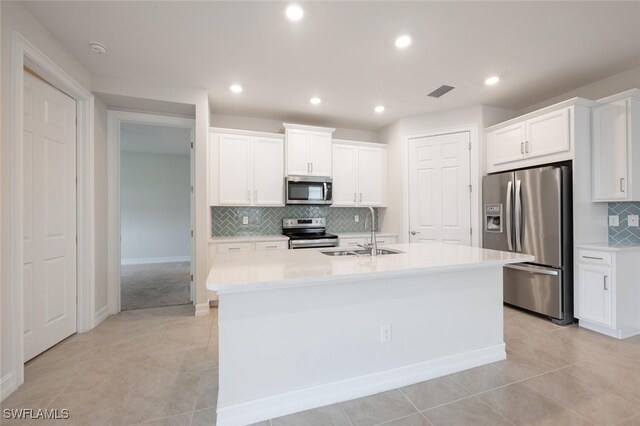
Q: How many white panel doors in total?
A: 2